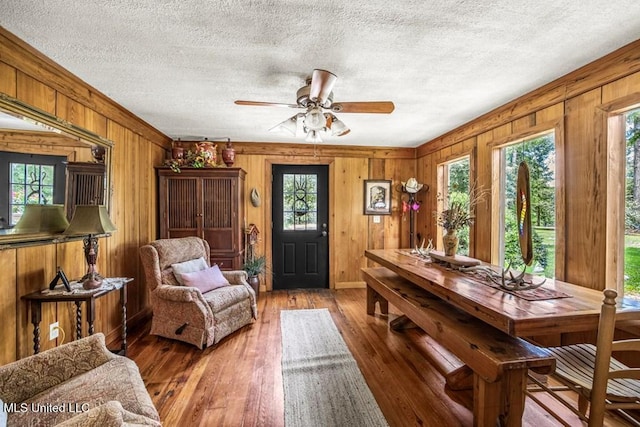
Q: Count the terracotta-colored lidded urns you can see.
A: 2